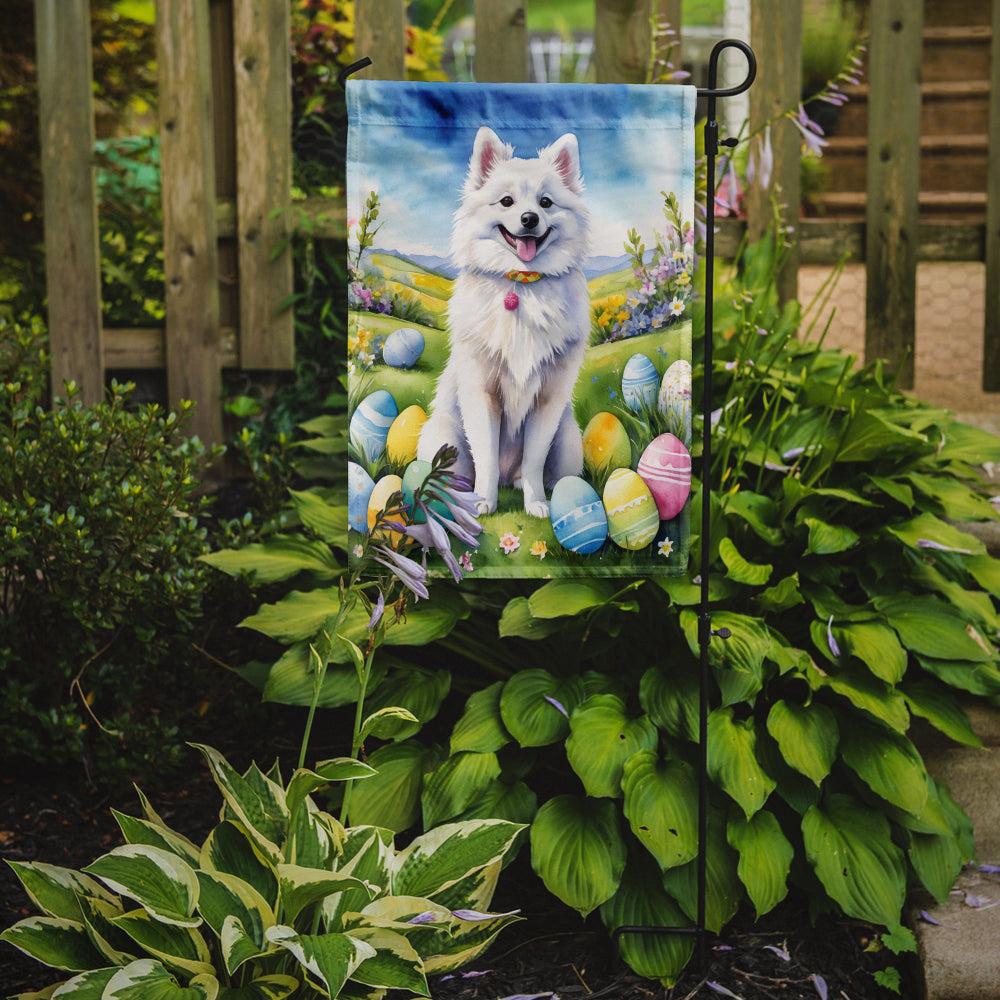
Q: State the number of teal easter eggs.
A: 1